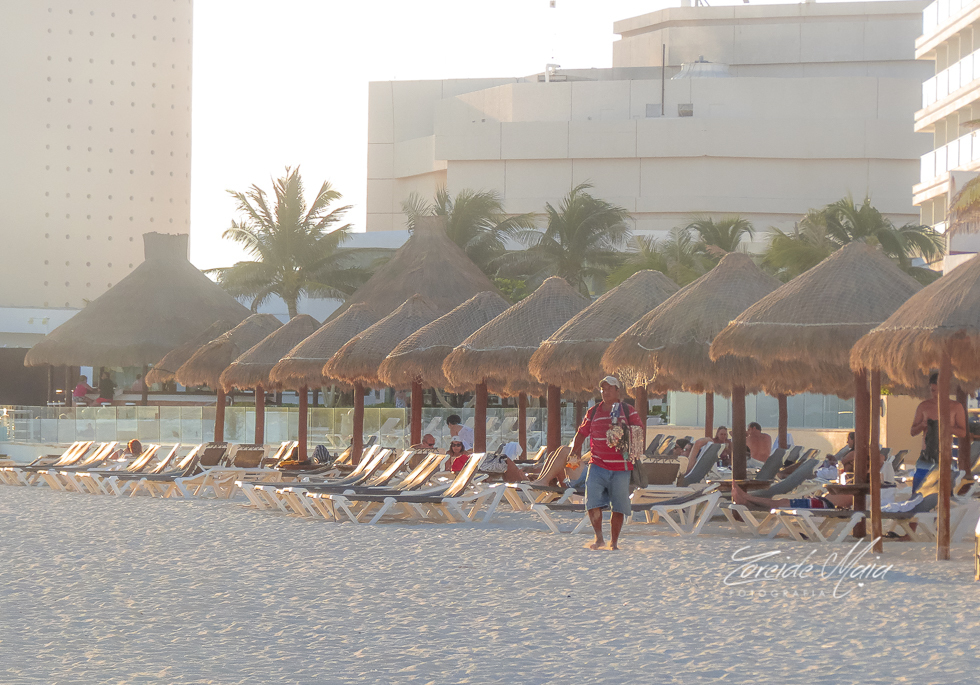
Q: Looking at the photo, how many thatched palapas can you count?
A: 13